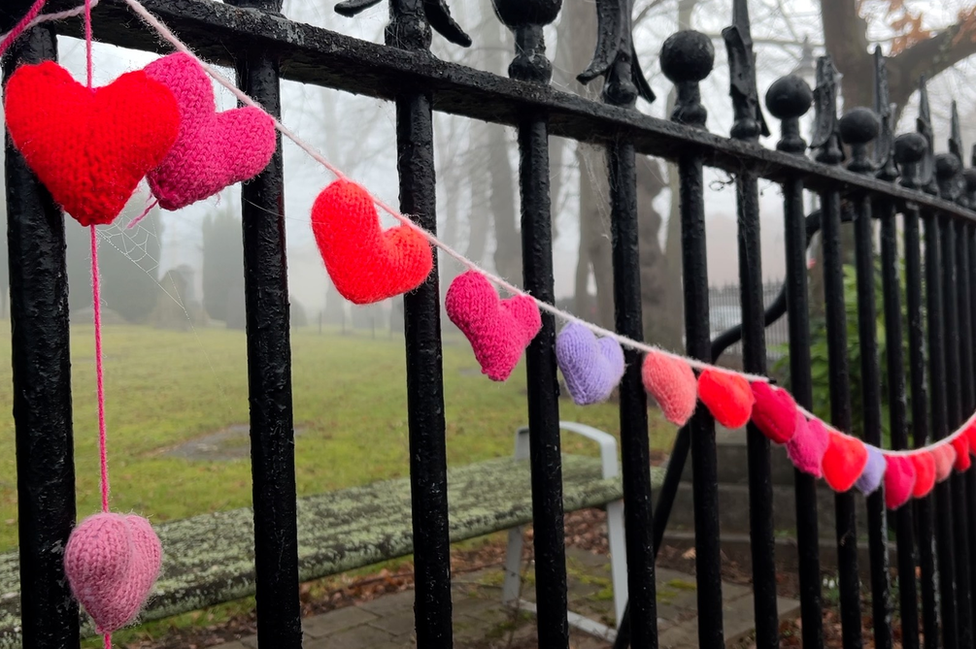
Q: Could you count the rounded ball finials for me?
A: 7